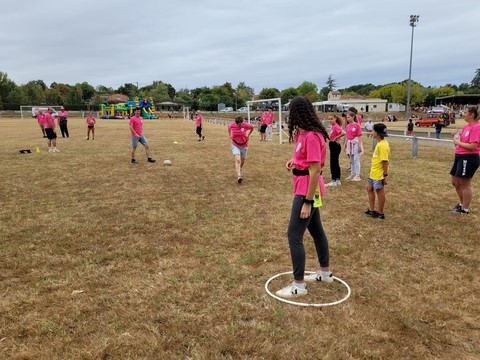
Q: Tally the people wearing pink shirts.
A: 14